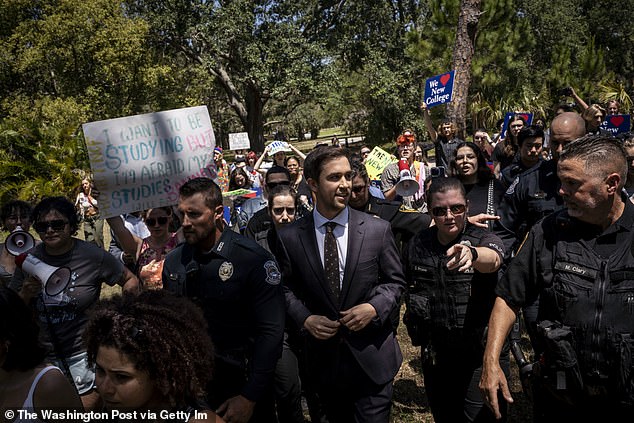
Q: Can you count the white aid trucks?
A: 0